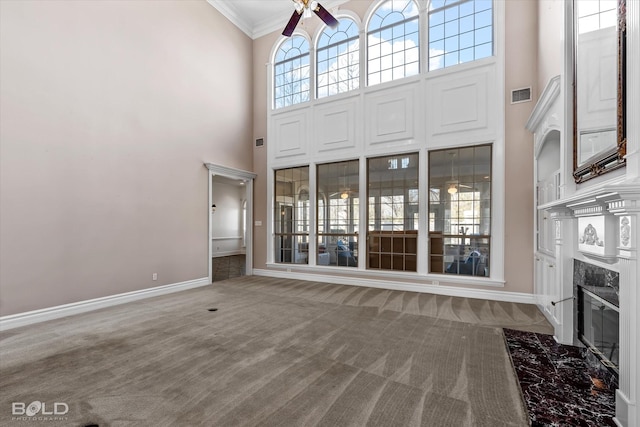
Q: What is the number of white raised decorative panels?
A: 4